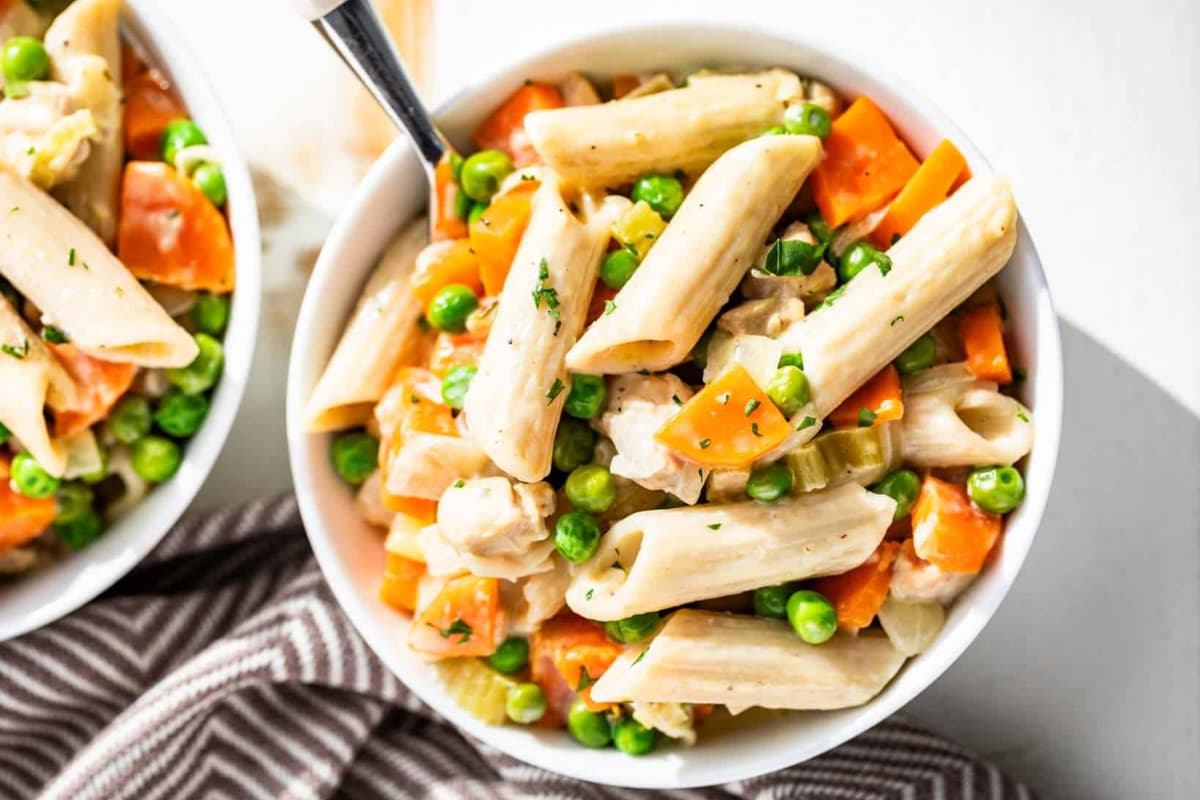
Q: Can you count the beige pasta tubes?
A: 11